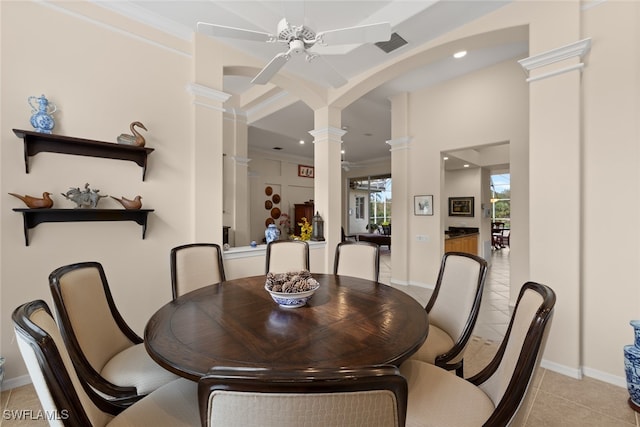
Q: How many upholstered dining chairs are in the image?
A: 8